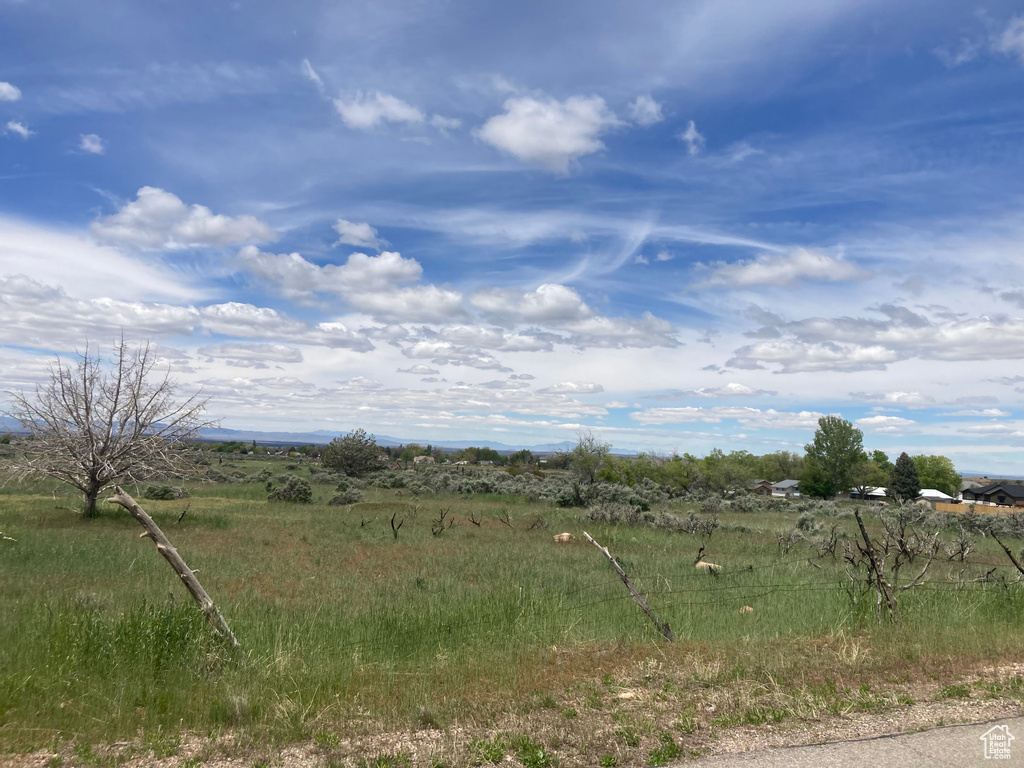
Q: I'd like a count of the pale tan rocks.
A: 3